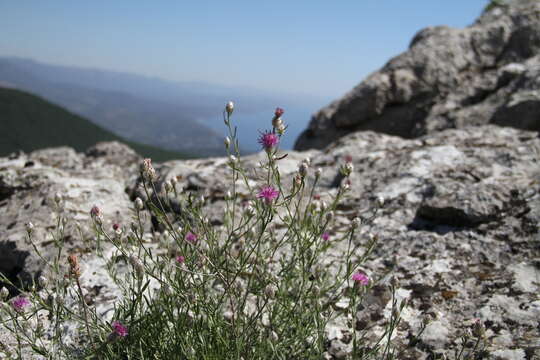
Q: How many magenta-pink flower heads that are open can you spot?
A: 8